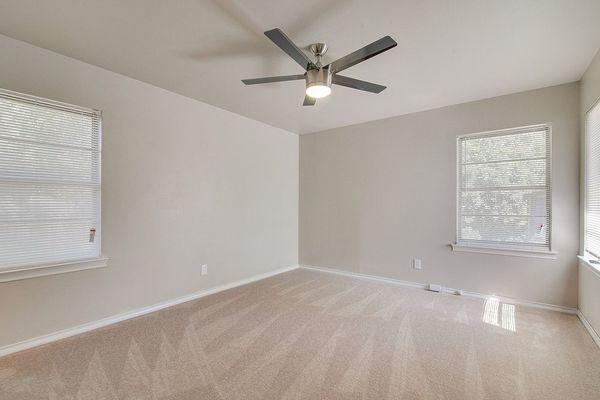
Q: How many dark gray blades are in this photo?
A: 5